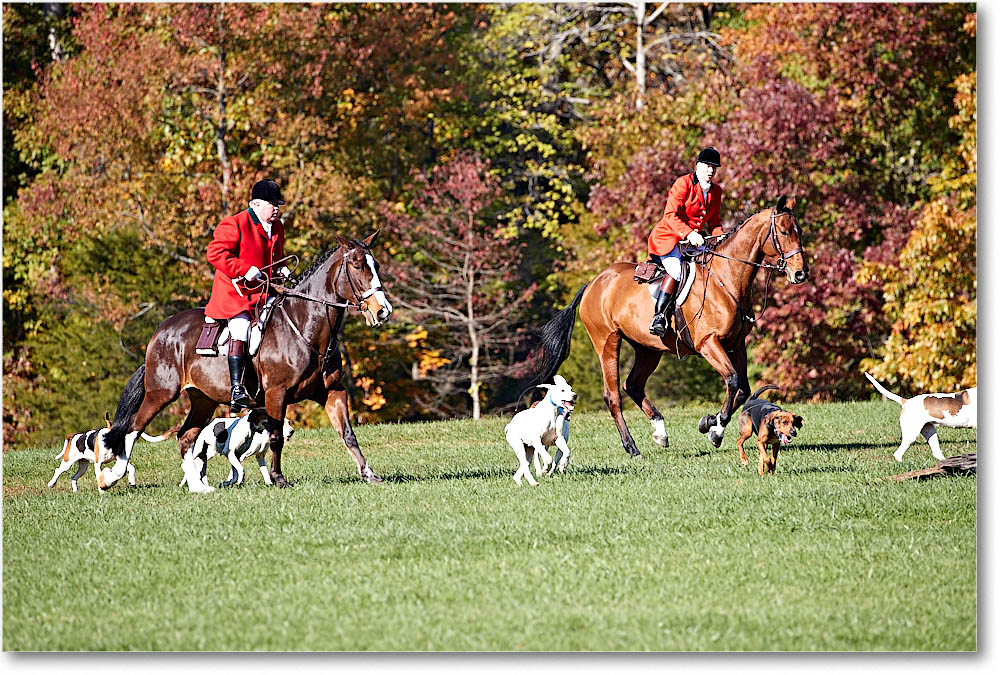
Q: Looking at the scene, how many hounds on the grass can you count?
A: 7